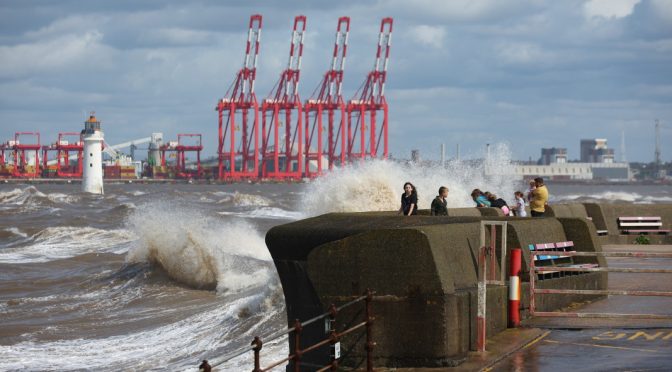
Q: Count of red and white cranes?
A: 4